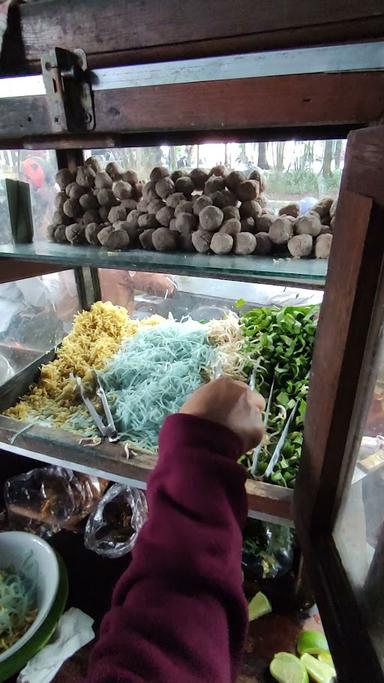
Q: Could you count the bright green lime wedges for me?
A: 4